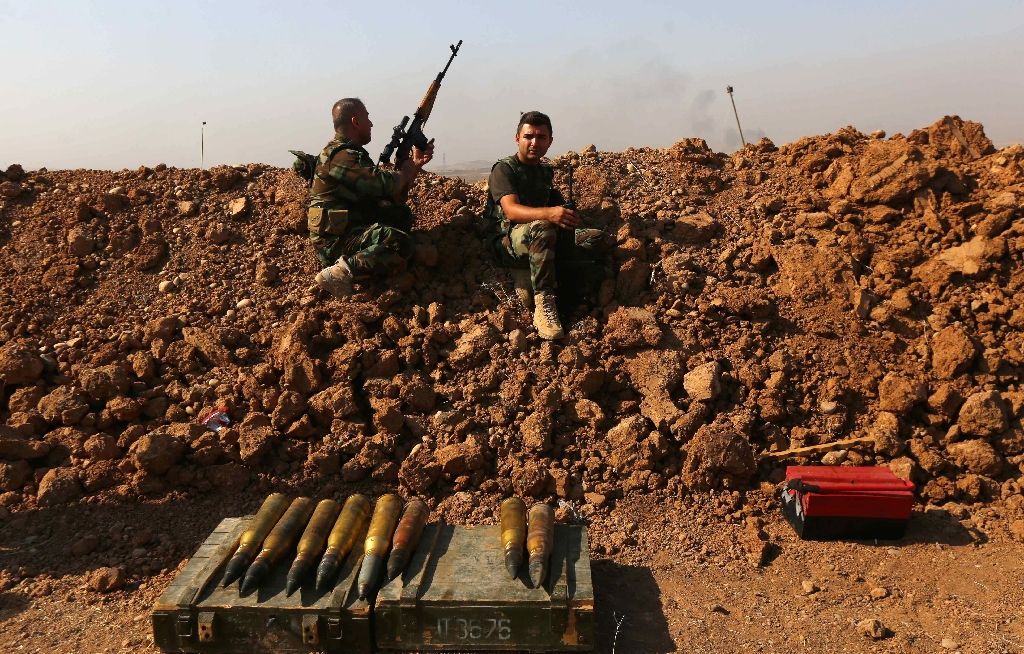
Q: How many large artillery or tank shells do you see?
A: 8